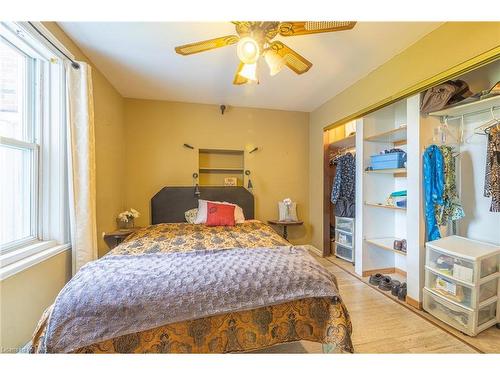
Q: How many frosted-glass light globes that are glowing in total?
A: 3